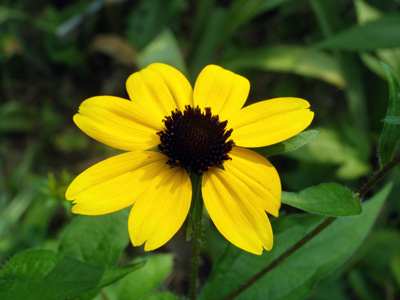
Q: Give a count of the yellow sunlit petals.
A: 8